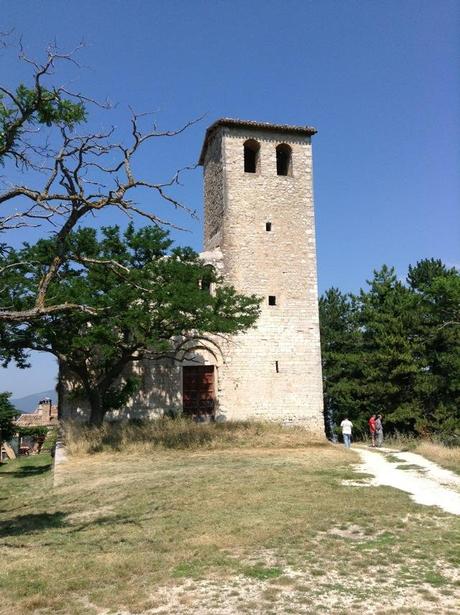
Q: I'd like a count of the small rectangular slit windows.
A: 3